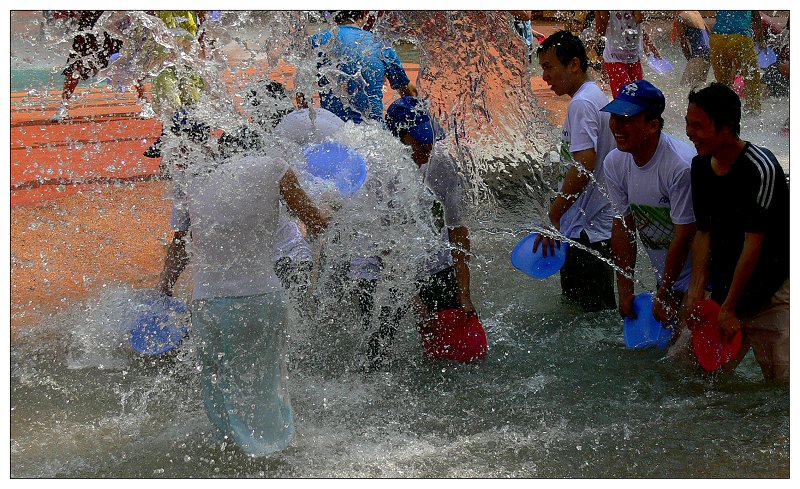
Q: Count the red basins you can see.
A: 2